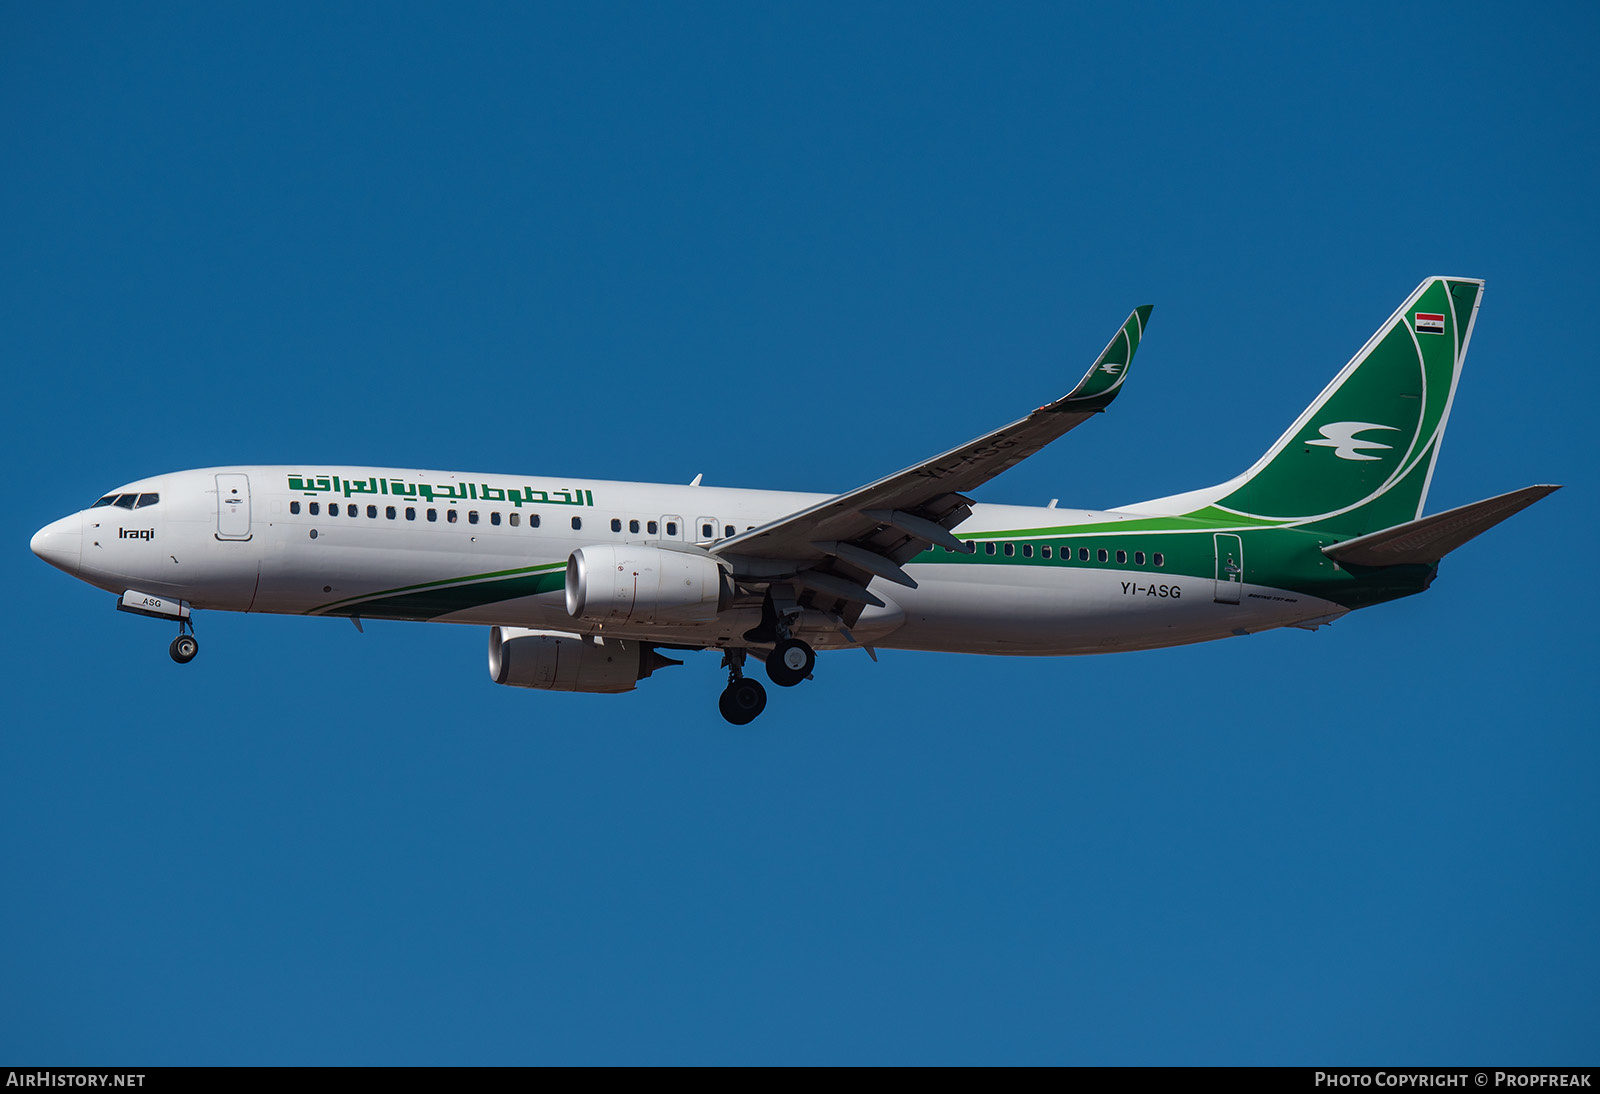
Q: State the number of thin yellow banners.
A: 0